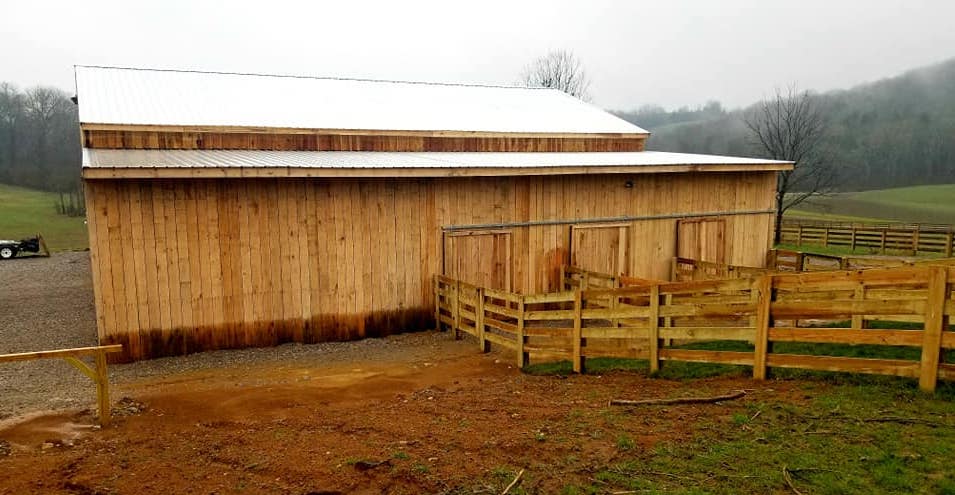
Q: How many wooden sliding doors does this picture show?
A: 3